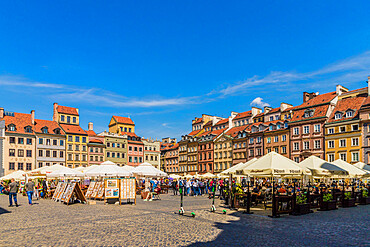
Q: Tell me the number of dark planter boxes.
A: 4